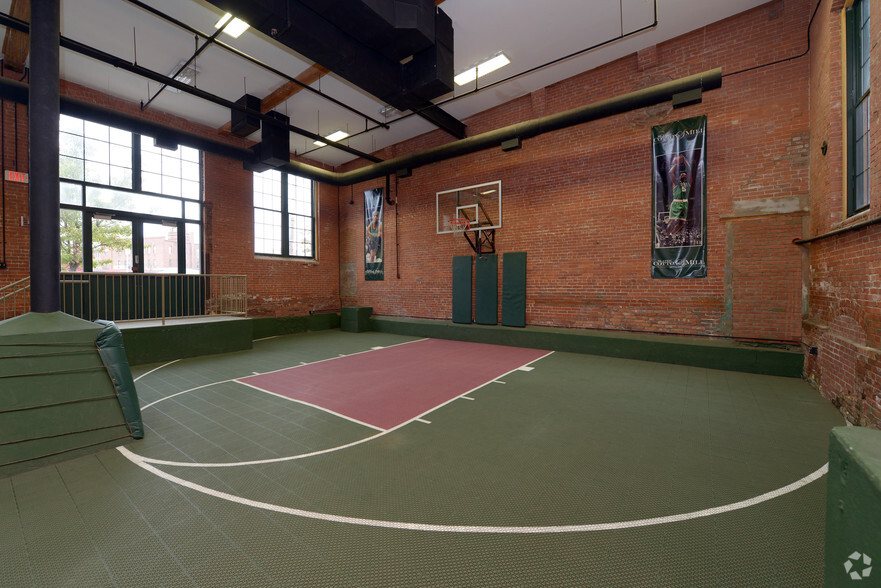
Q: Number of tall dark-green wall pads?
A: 3